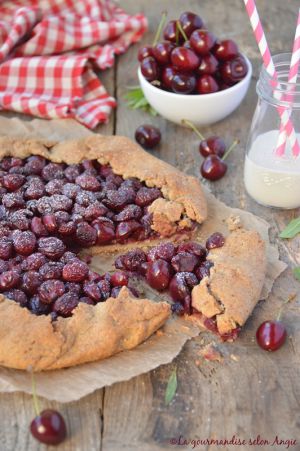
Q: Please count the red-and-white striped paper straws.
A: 2